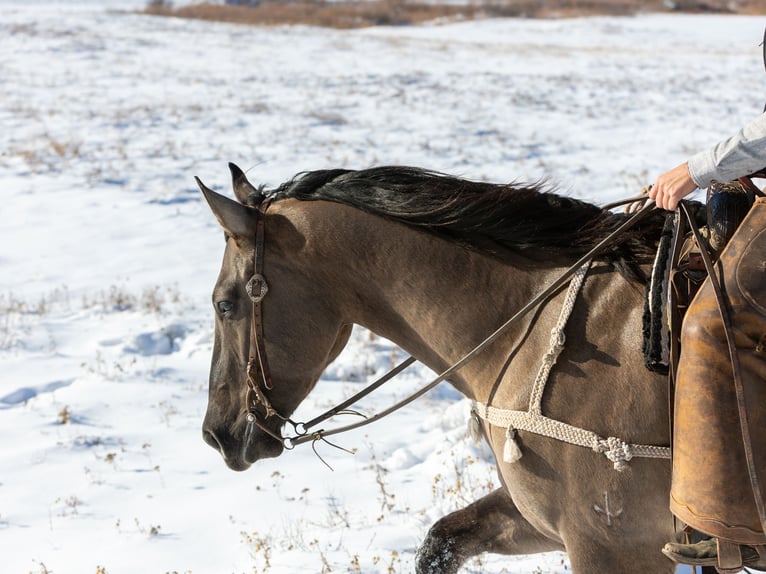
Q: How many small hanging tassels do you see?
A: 2